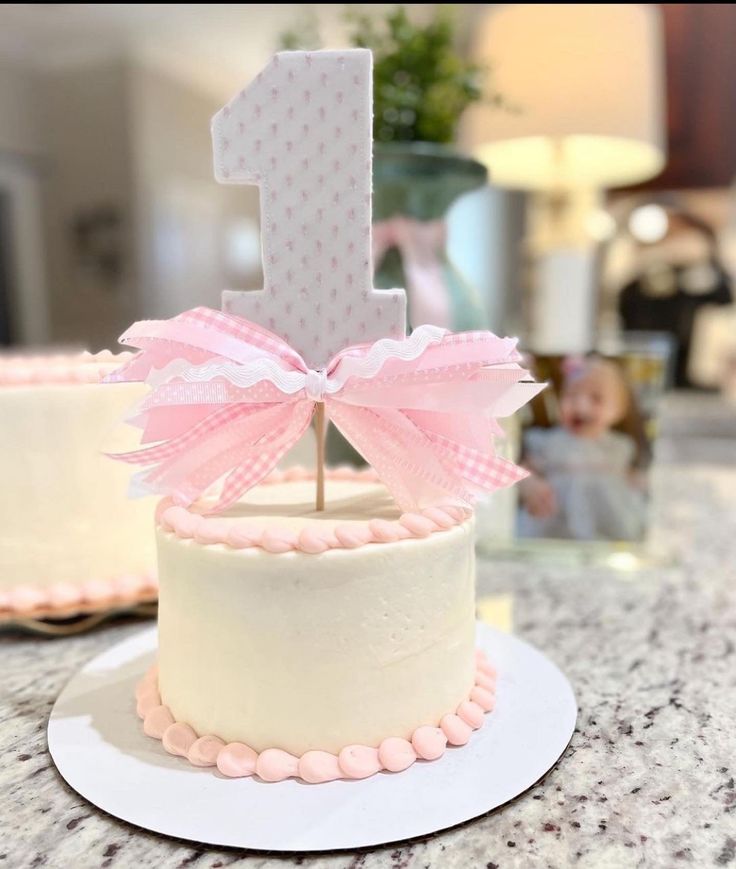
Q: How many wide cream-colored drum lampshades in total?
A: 1